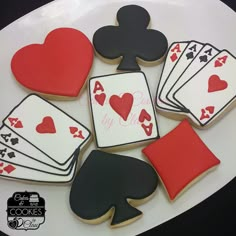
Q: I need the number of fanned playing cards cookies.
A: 2